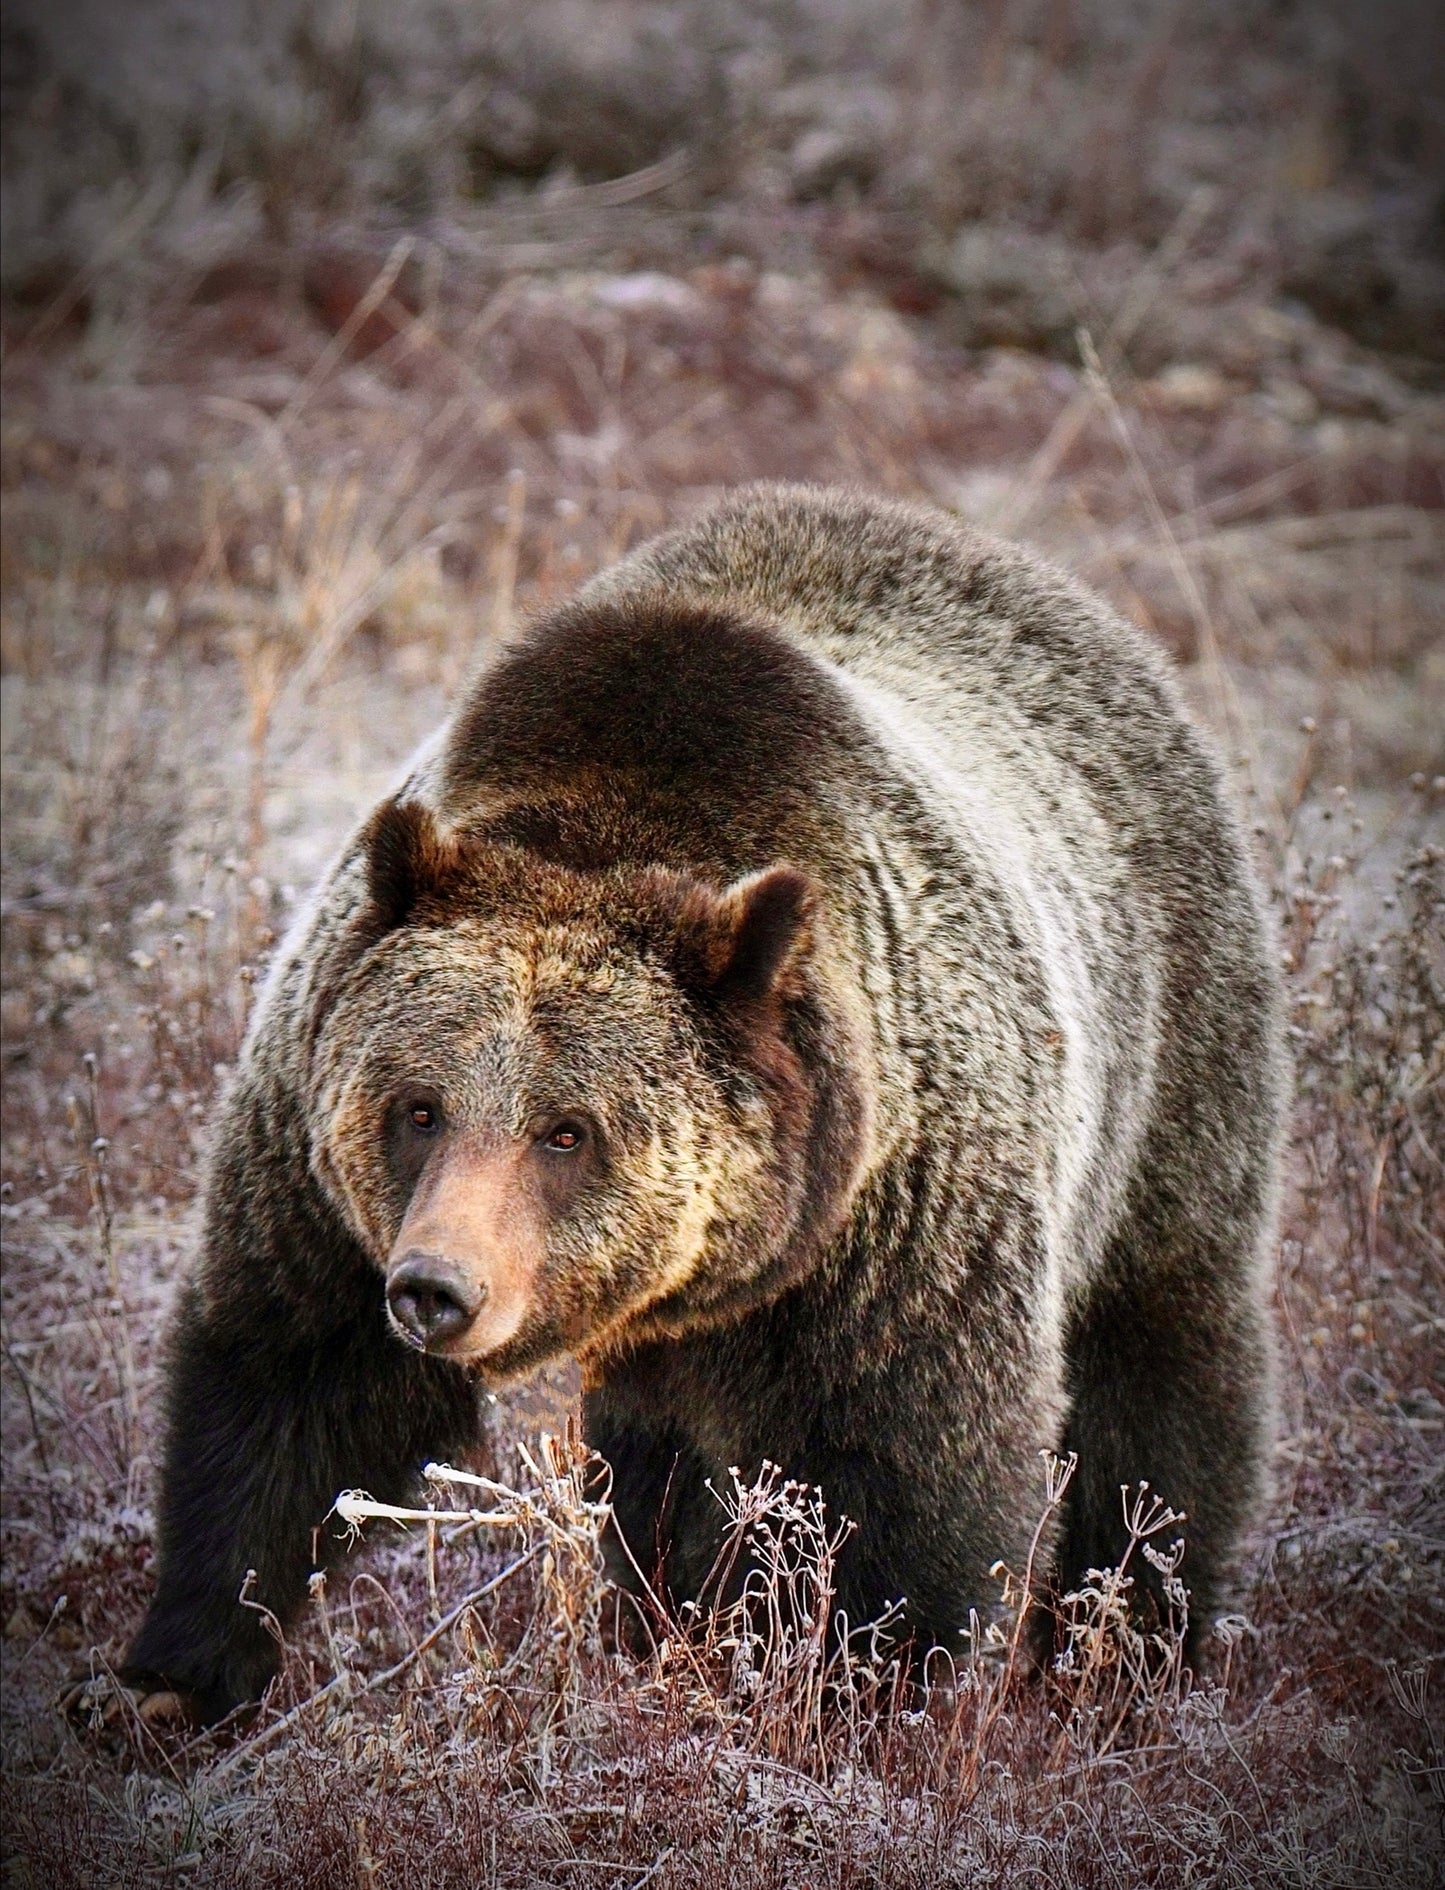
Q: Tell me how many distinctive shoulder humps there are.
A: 1